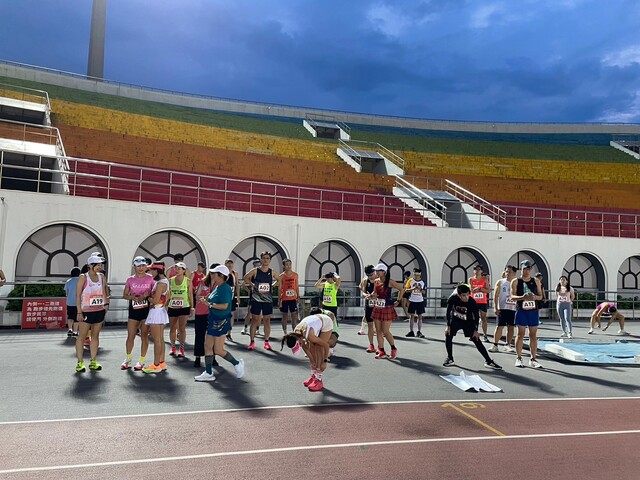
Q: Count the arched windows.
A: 9